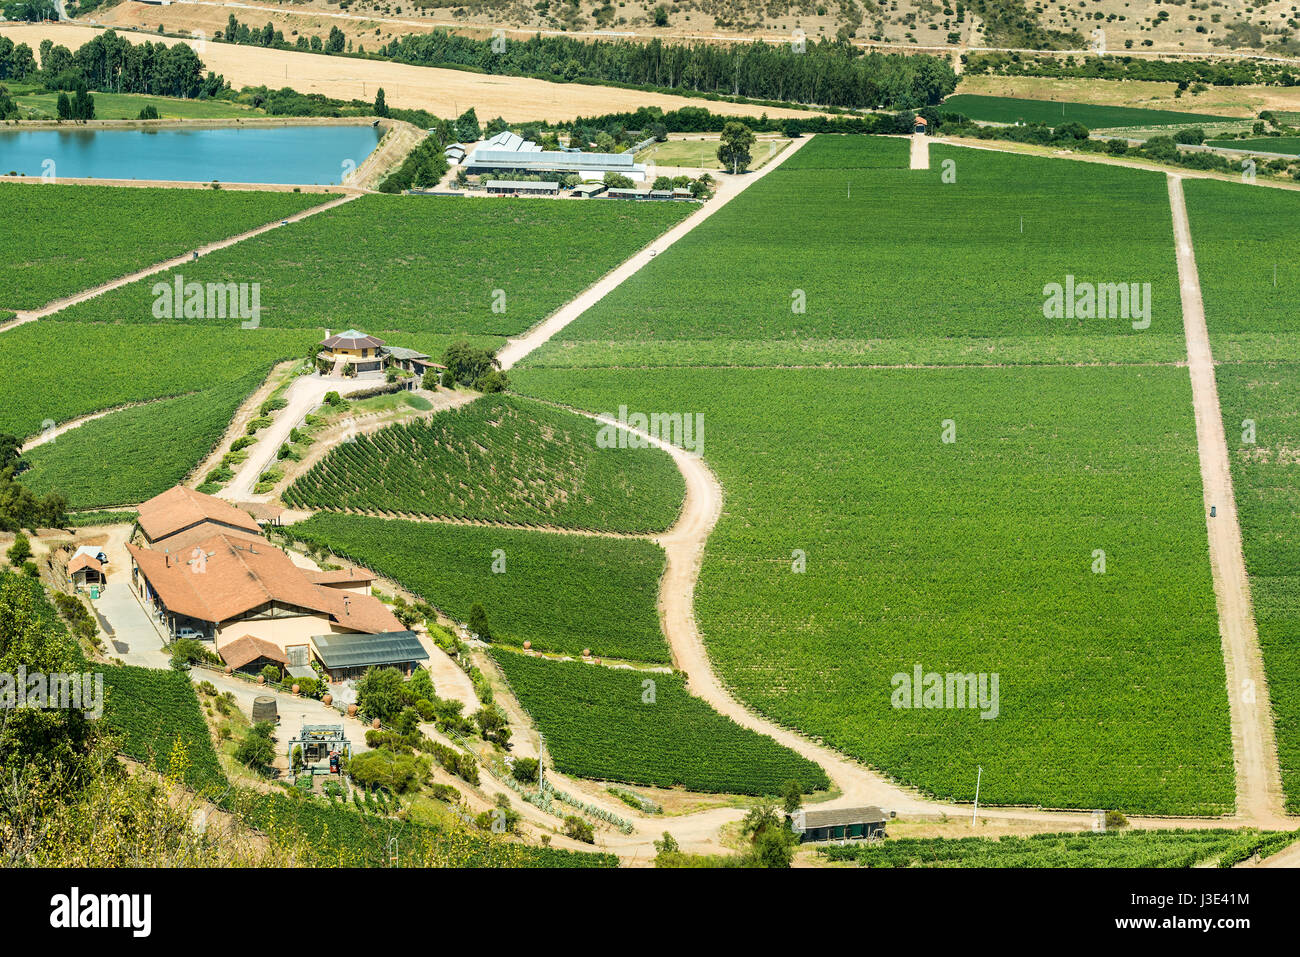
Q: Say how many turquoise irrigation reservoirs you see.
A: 1